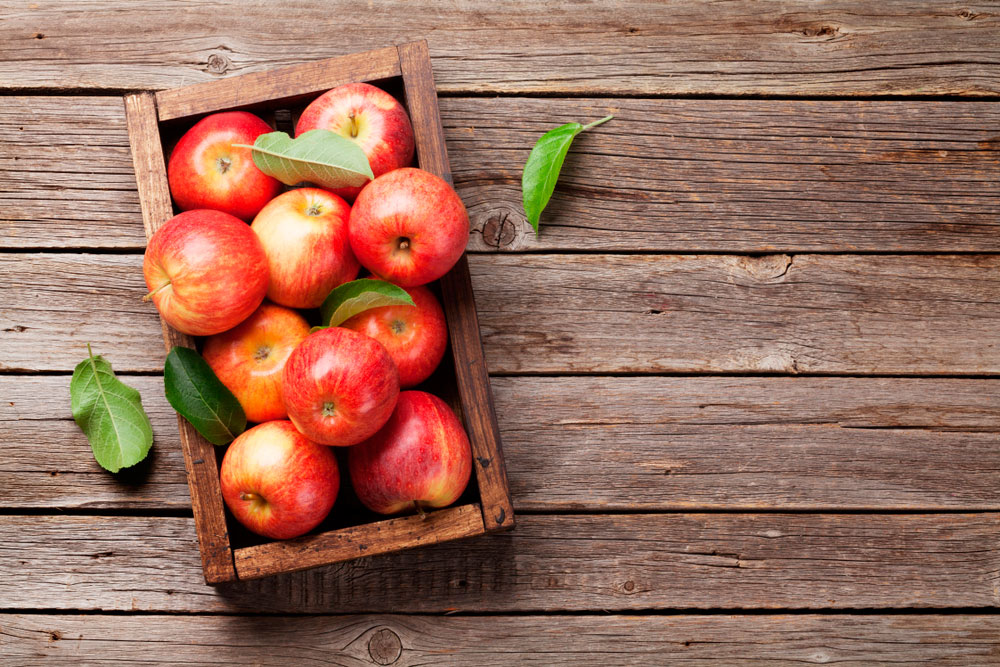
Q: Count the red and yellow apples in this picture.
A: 10